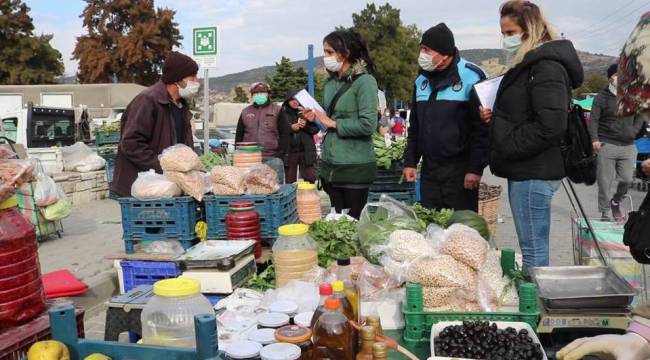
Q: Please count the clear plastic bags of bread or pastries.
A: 0